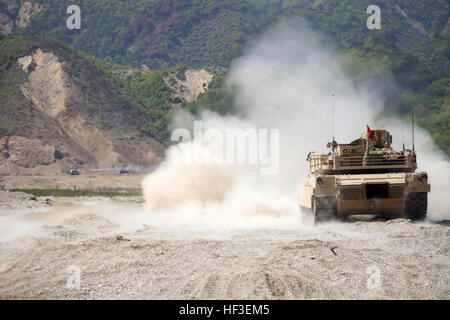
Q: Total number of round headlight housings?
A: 2